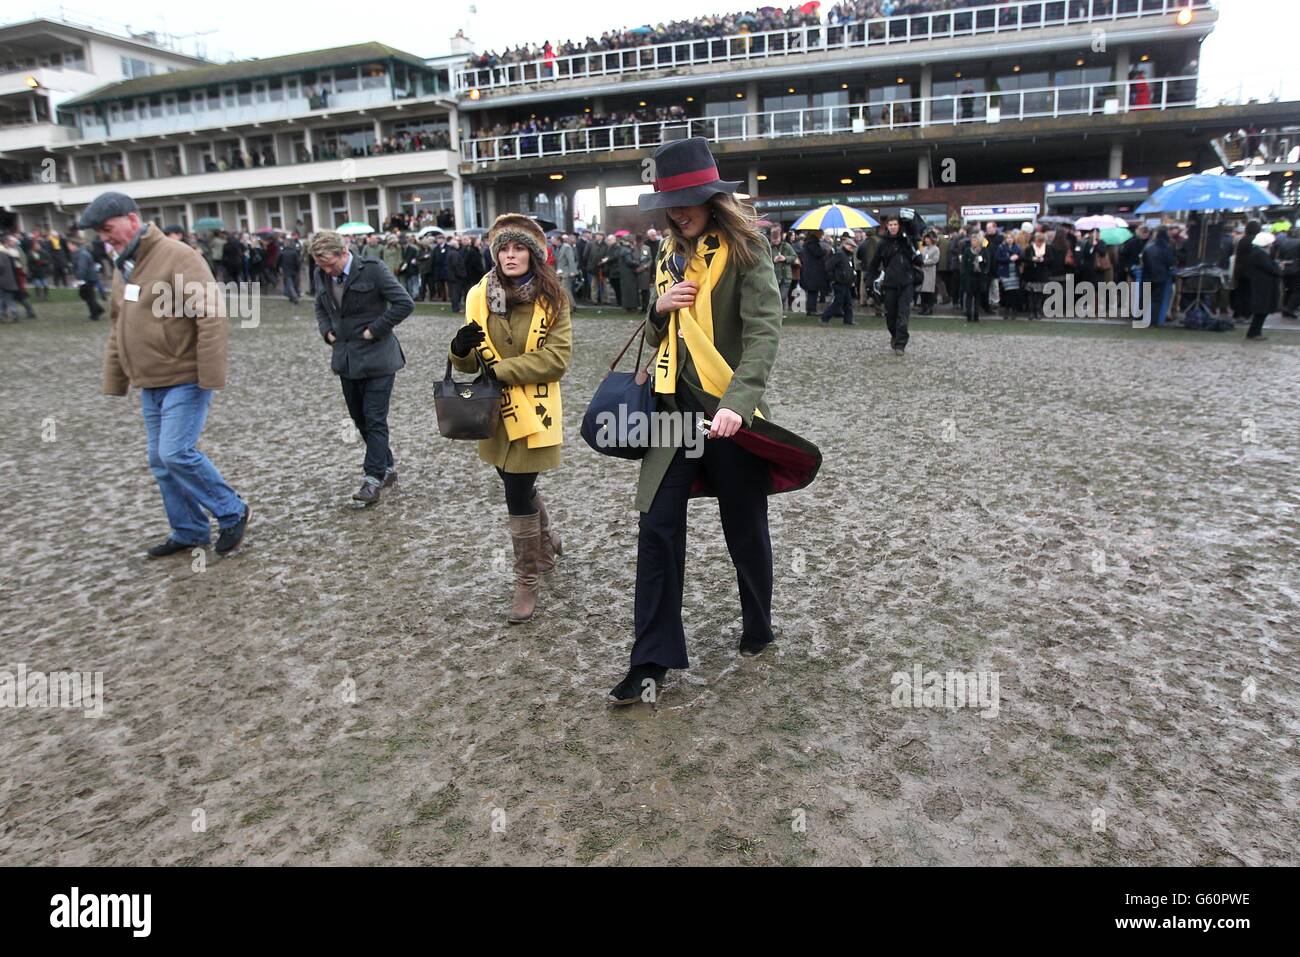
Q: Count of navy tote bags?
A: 1